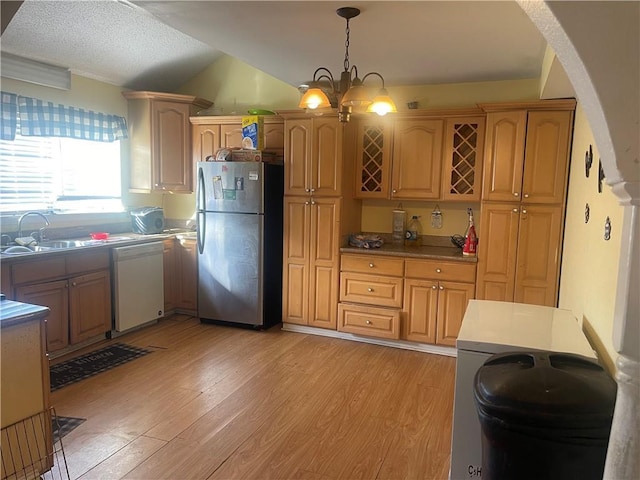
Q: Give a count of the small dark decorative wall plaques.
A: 4